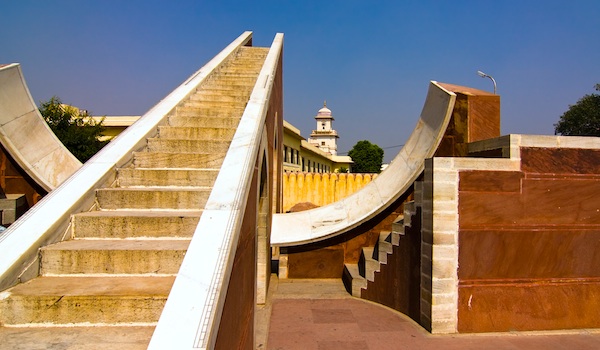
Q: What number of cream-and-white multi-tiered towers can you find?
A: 1